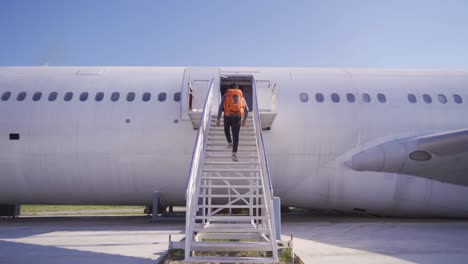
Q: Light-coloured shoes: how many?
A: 2